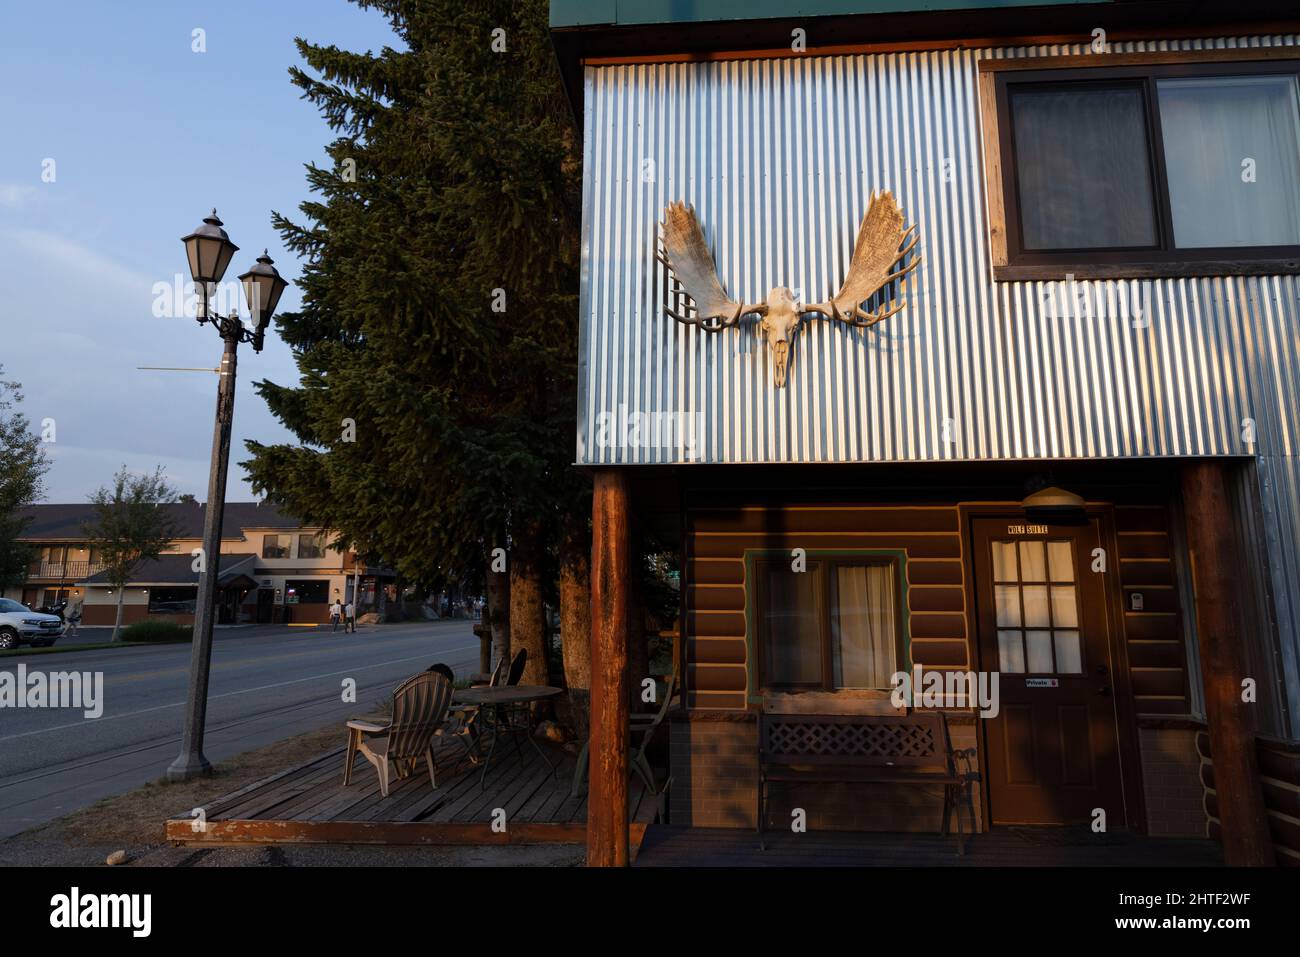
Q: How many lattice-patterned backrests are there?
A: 1